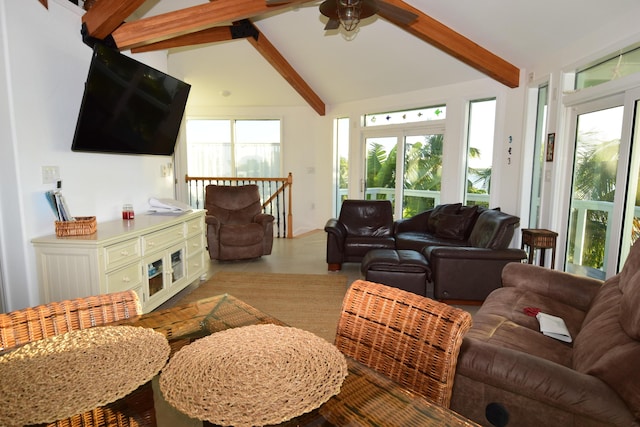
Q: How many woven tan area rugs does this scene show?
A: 1